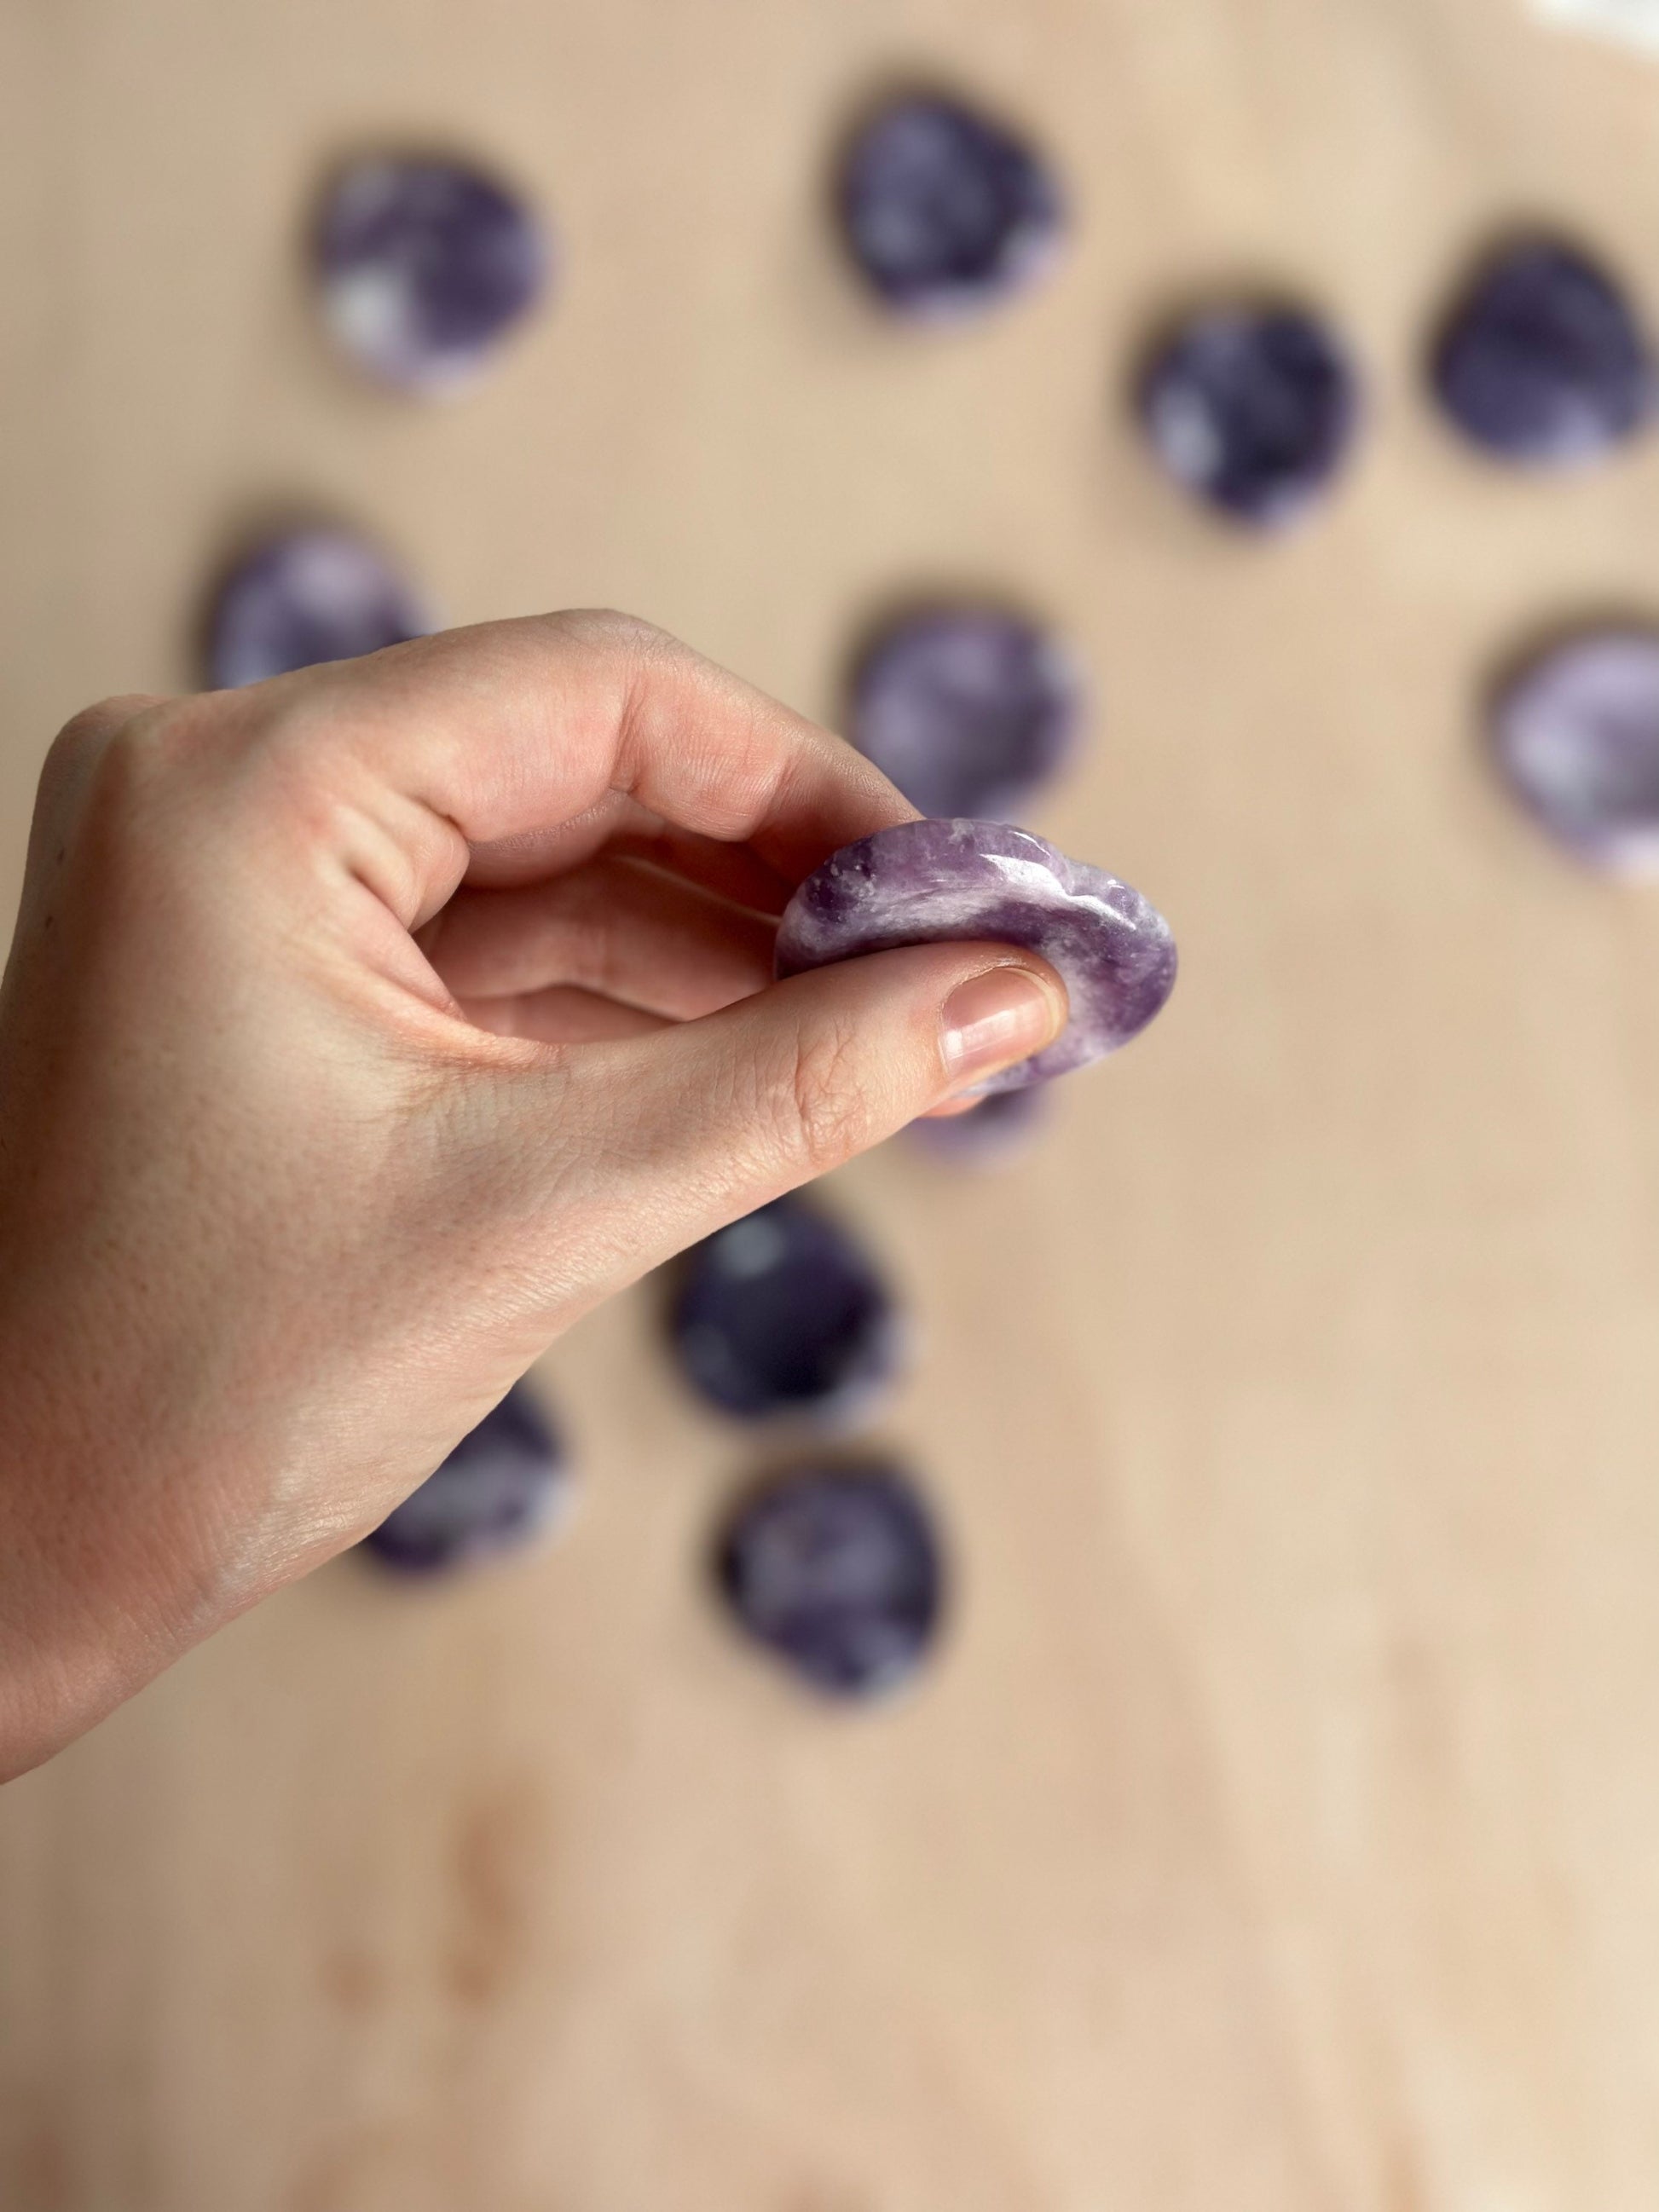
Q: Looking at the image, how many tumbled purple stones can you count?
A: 12